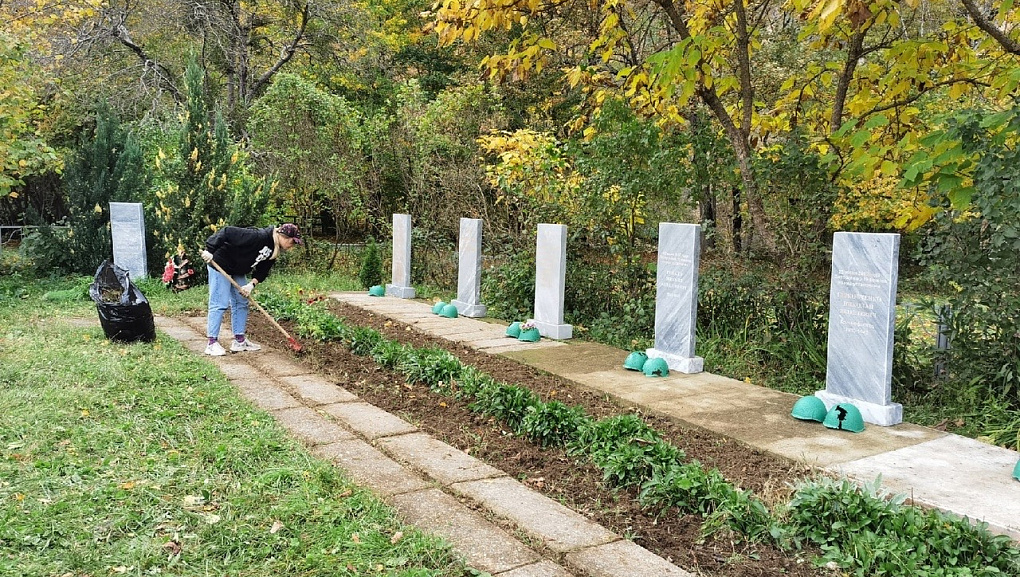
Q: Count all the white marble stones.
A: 6